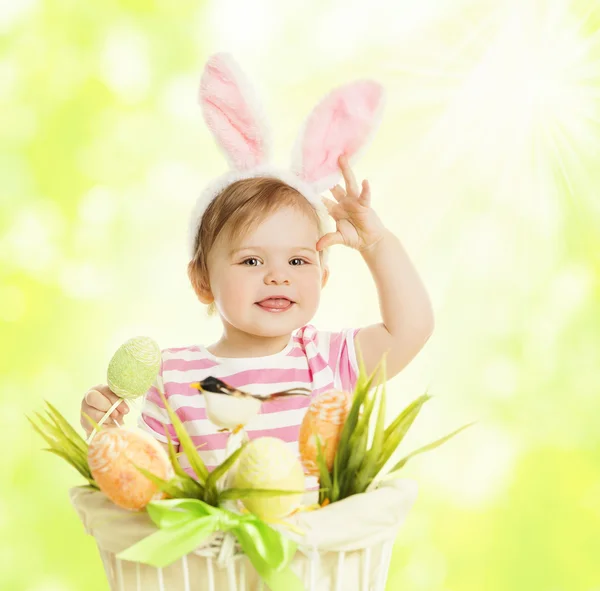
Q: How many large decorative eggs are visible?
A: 4